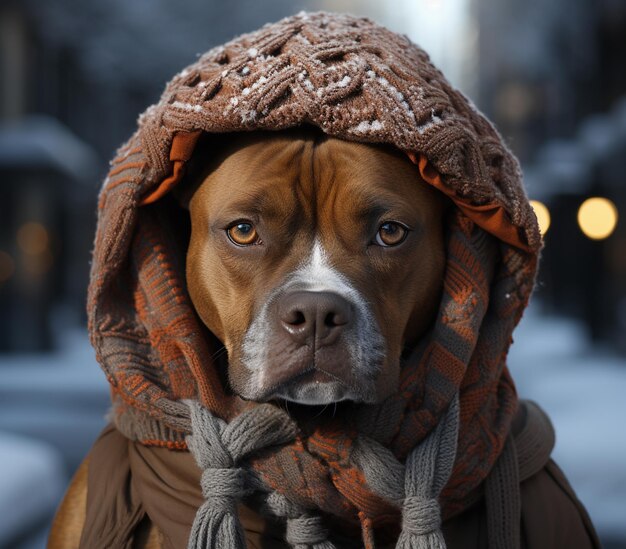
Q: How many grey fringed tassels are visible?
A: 3